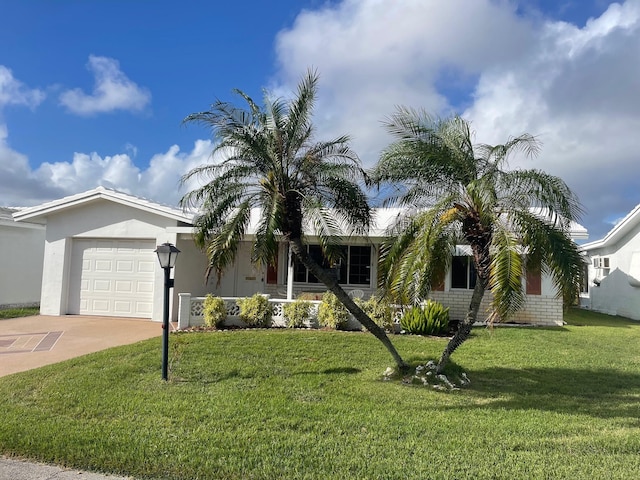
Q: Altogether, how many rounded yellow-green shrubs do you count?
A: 5